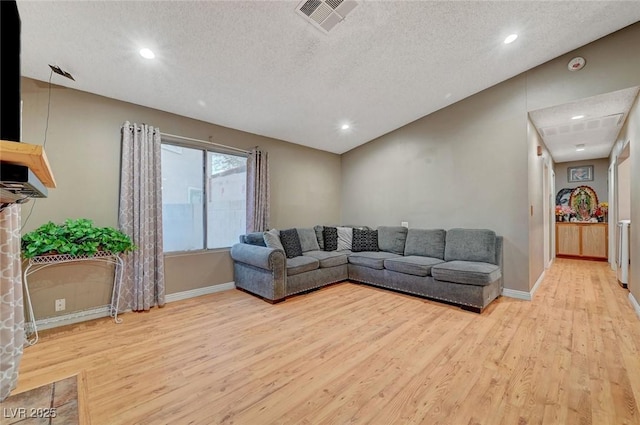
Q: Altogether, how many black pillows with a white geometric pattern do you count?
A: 3